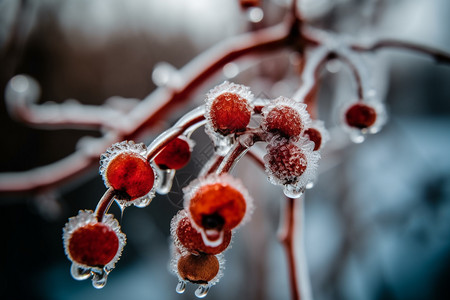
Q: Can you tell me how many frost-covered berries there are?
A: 11